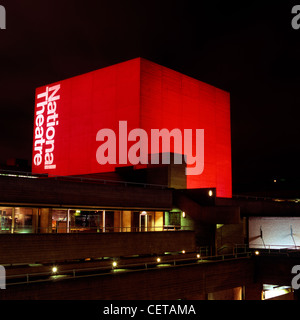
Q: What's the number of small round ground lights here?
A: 6